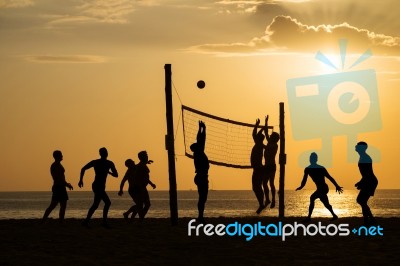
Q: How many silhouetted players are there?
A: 9